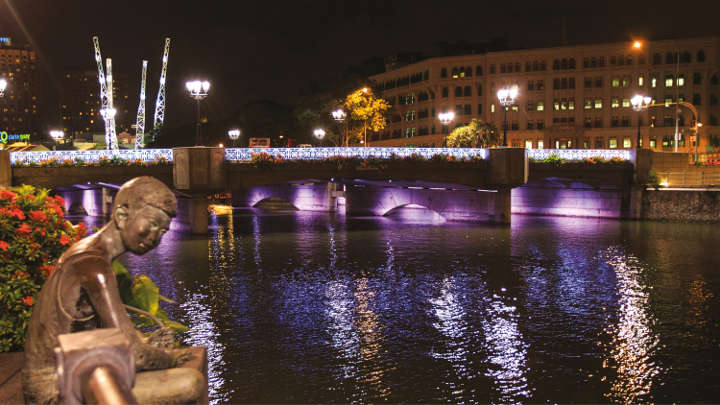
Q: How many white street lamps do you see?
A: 10